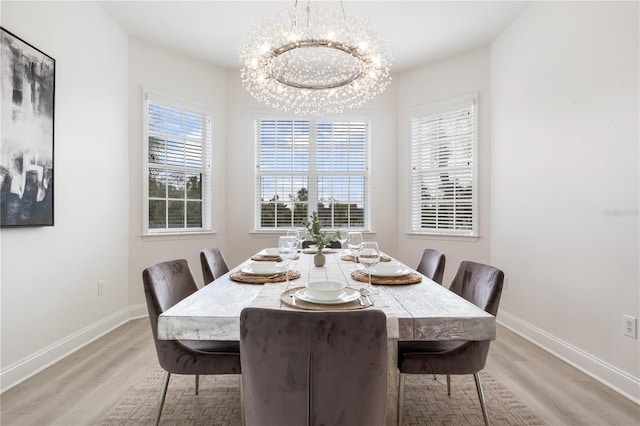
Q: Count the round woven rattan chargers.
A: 4